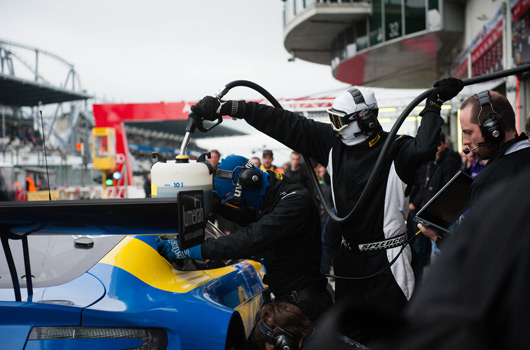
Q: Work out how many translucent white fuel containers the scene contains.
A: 1